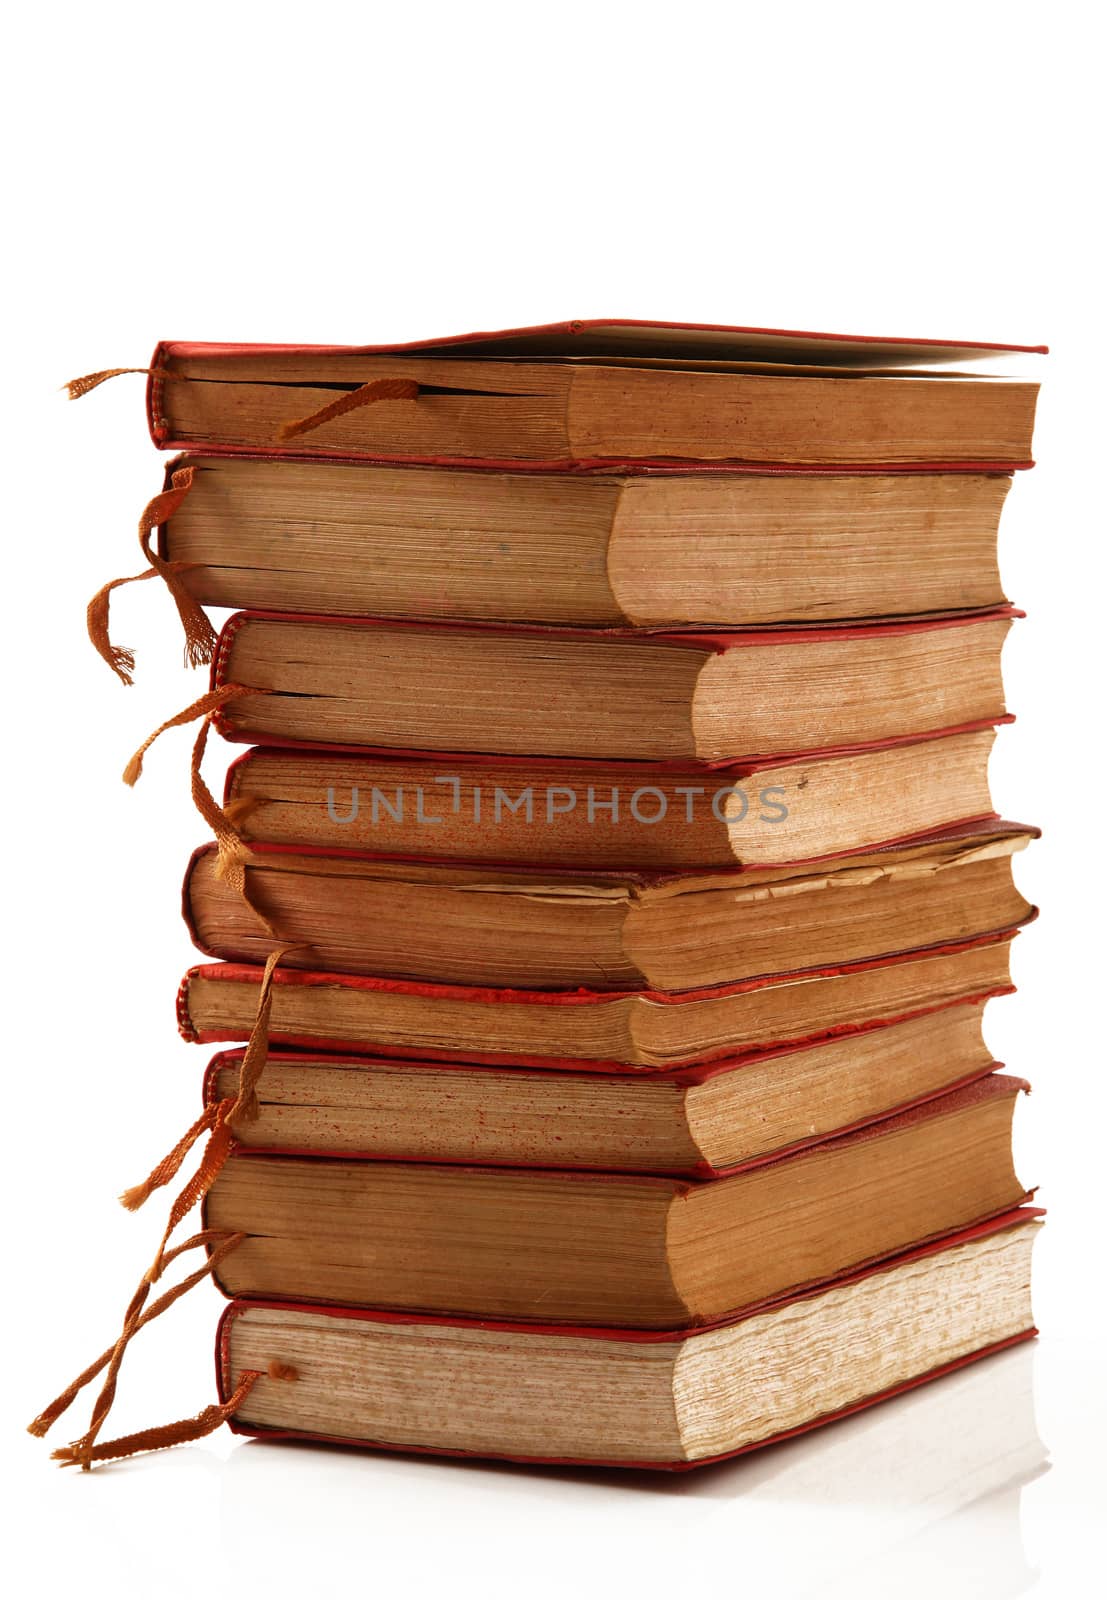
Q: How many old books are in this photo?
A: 9